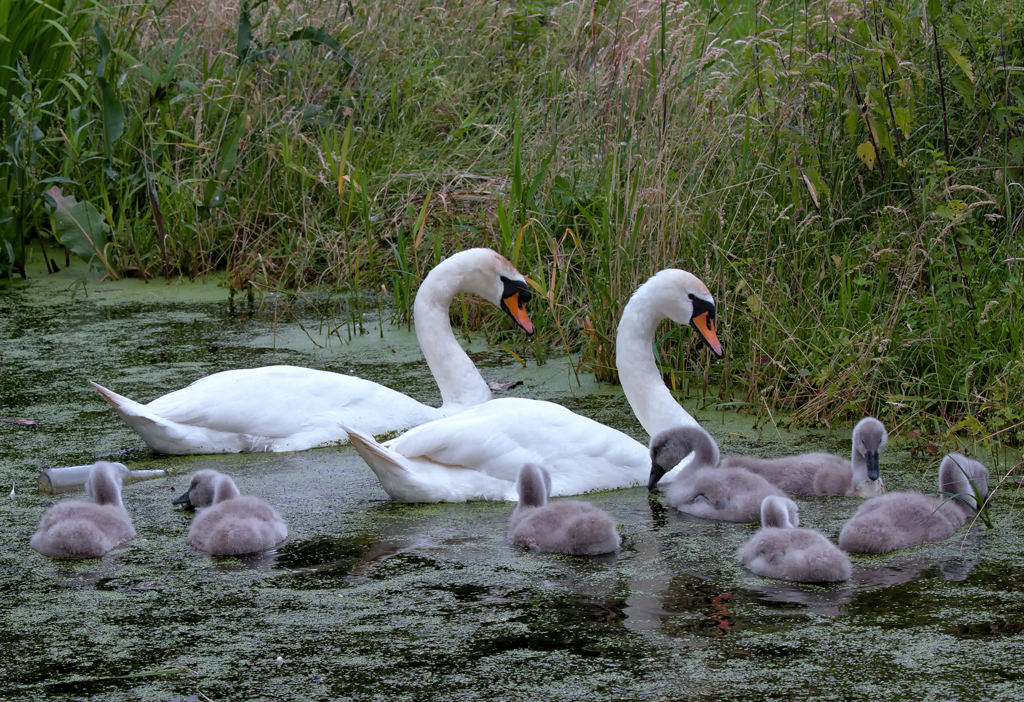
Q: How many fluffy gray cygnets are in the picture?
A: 7